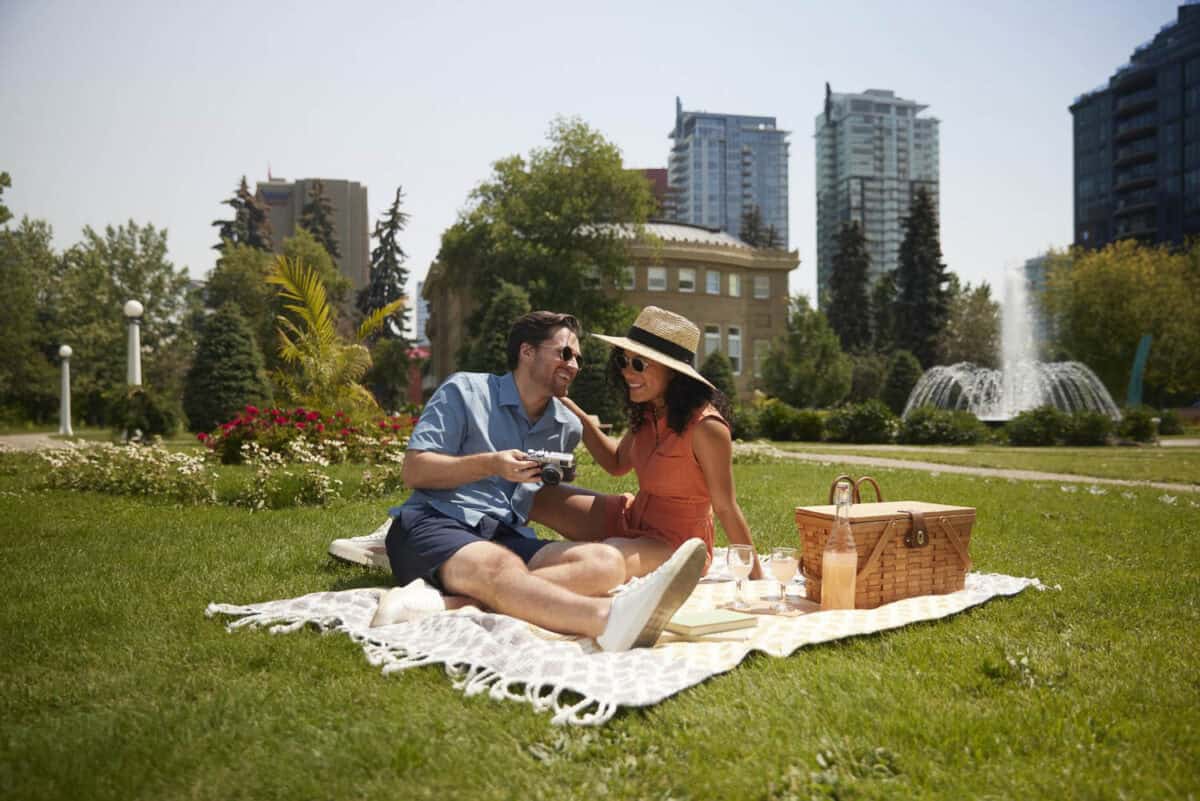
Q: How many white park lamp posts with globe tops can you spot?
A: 2